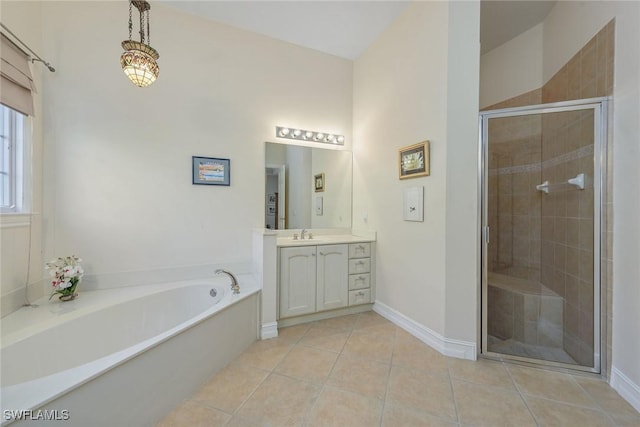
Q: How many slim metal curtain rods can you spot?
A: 1